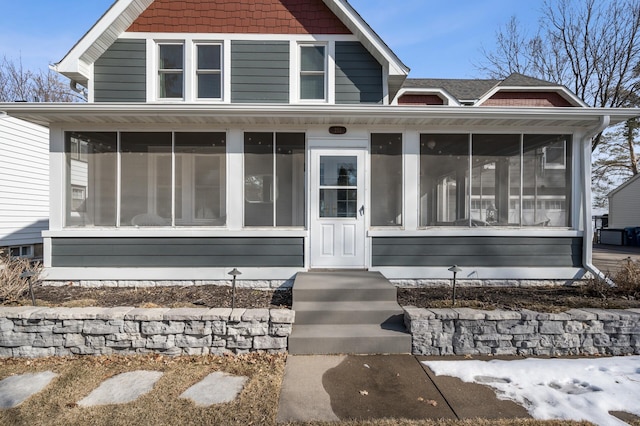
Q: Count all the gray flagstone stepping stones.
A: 3